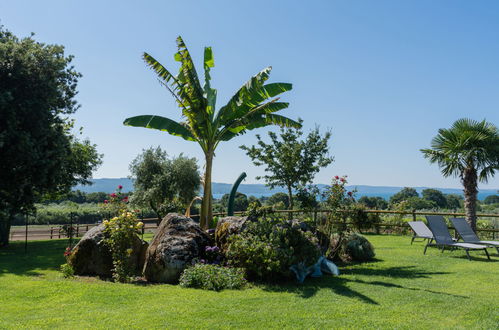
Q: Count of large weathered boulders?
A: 3